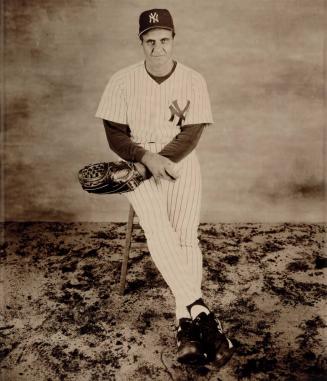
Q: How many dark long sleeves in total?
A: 2